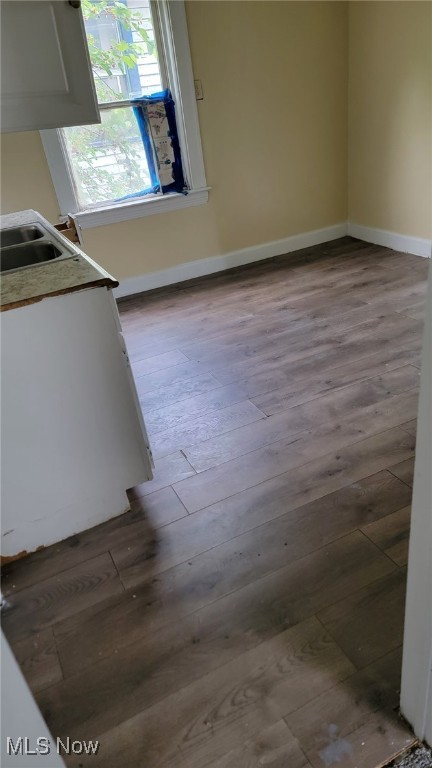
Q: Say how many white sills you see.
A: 1